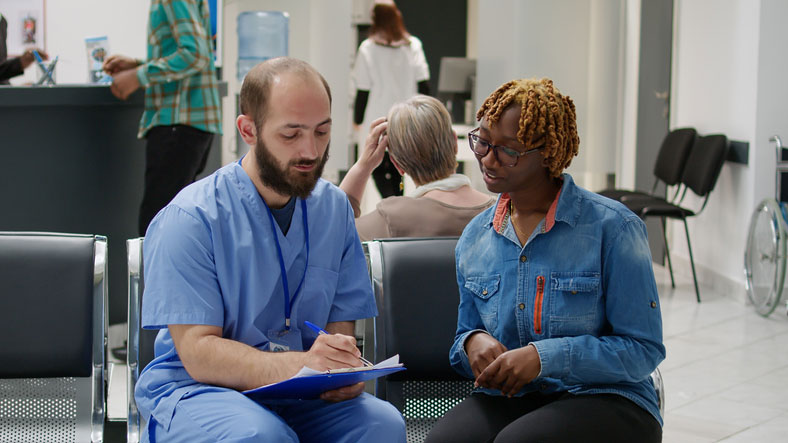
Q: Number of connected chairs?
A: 3